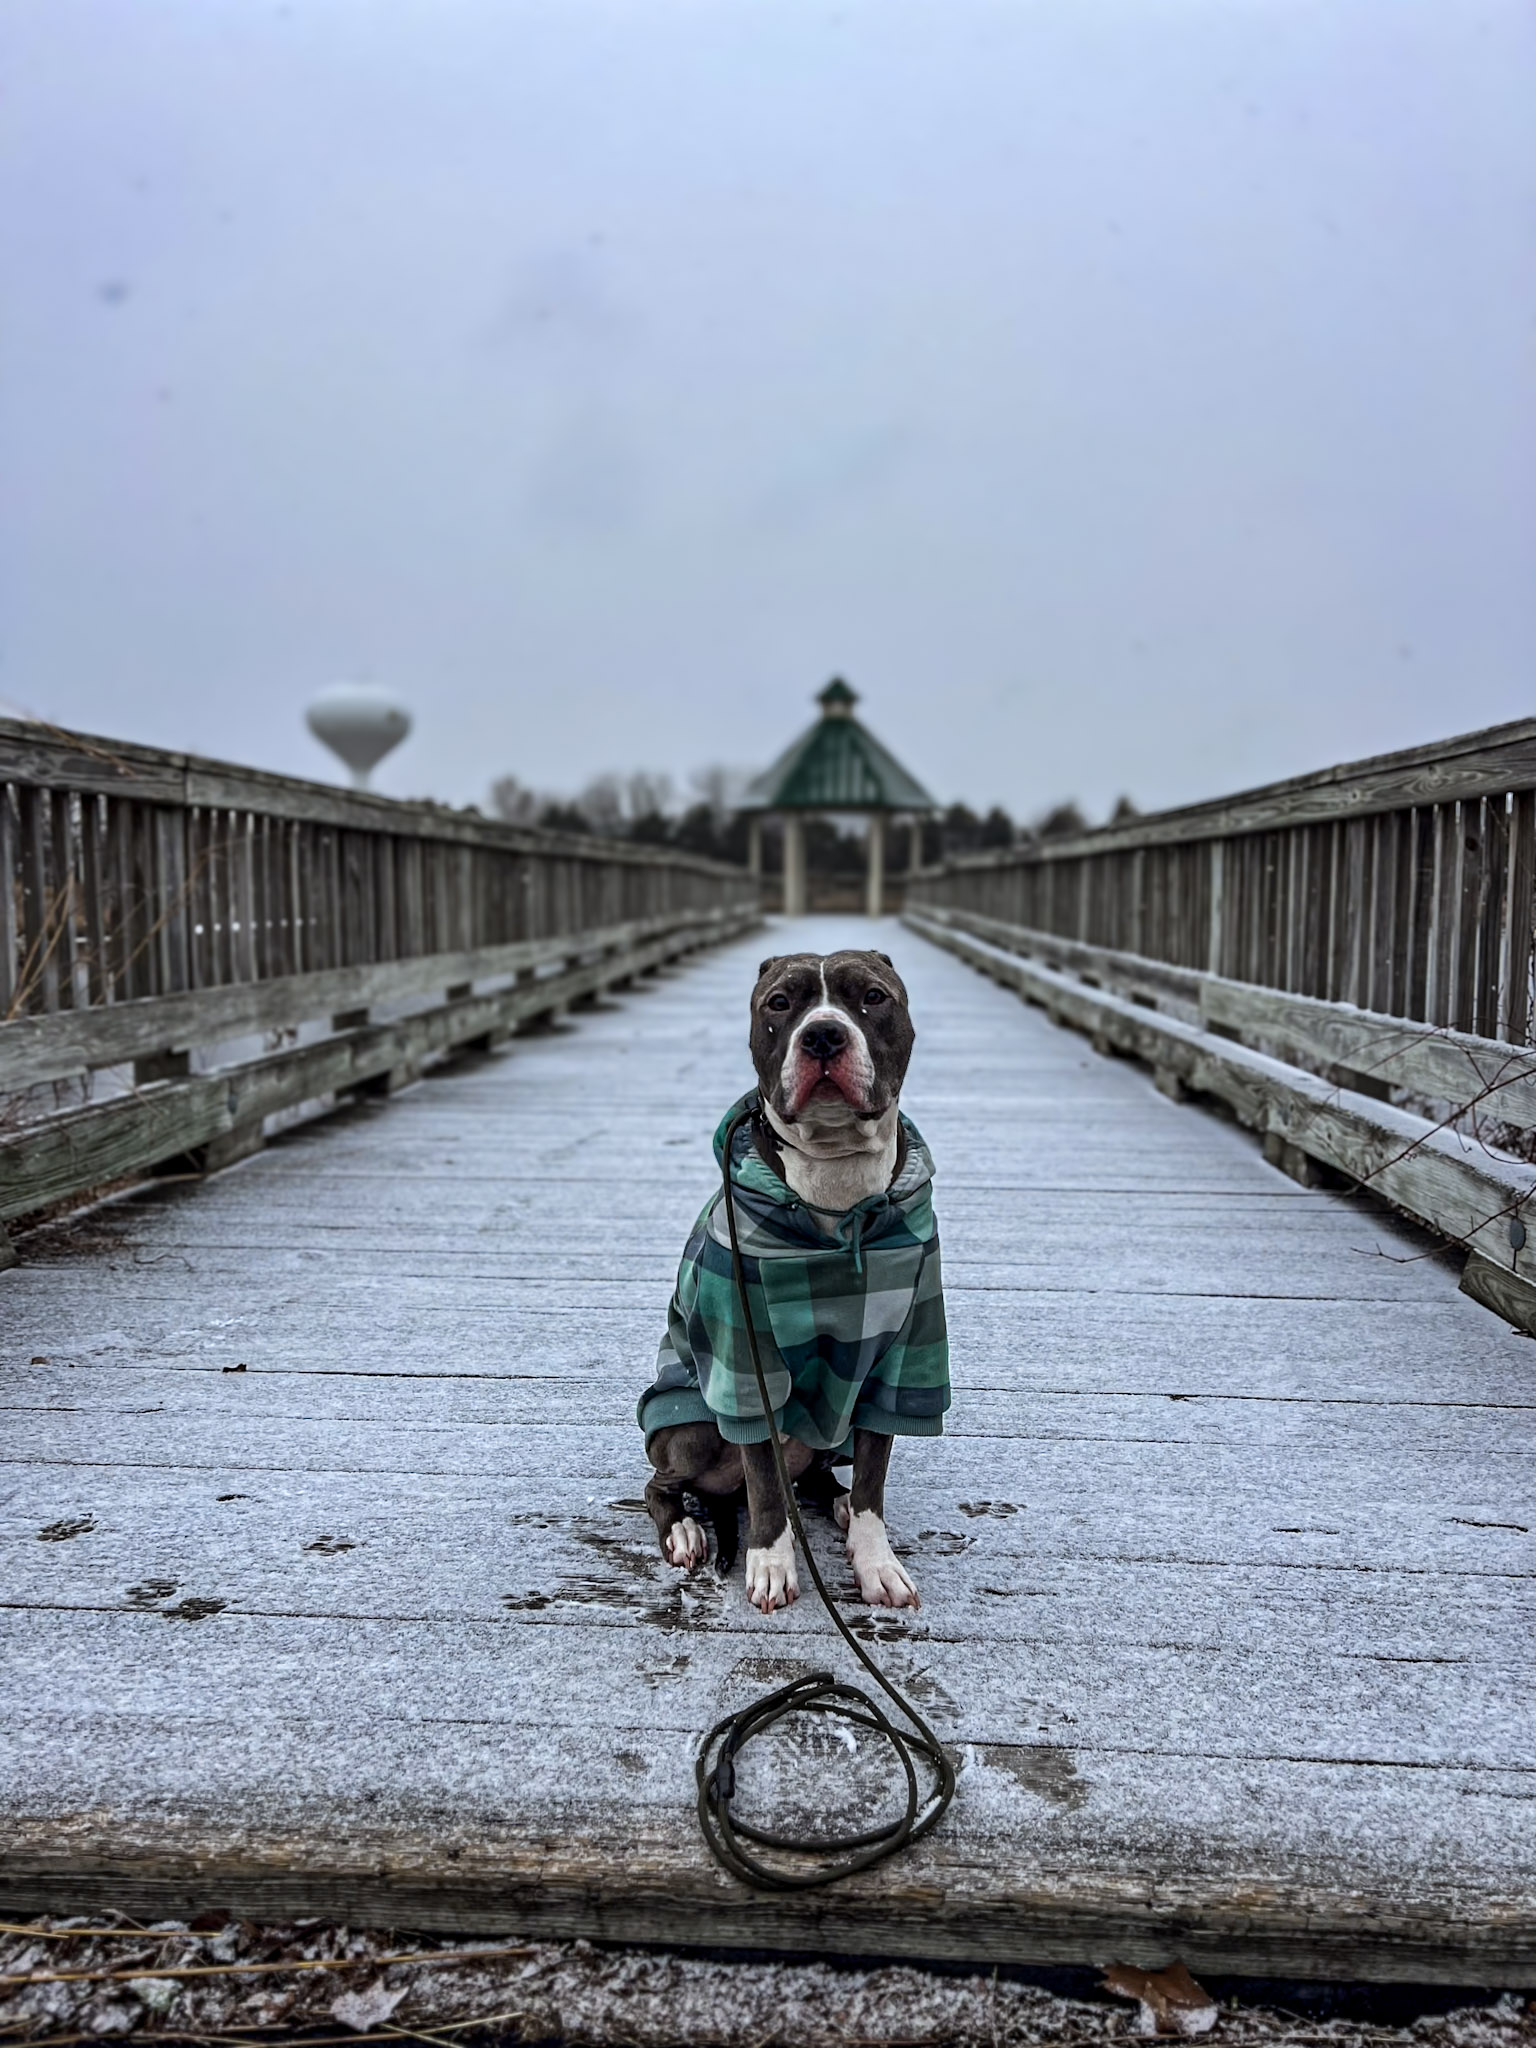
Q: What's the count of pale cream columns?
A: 4